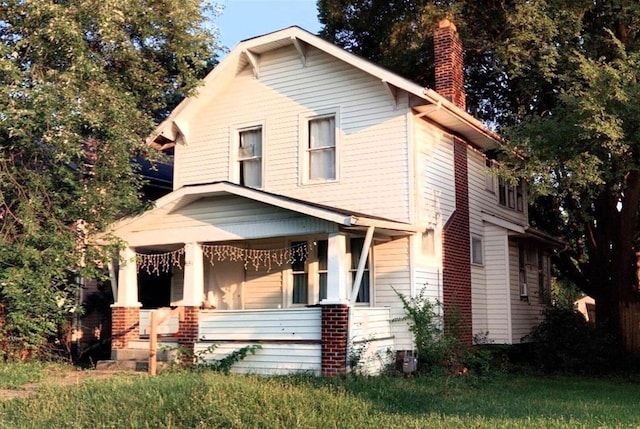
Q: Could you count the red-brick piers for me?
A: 3